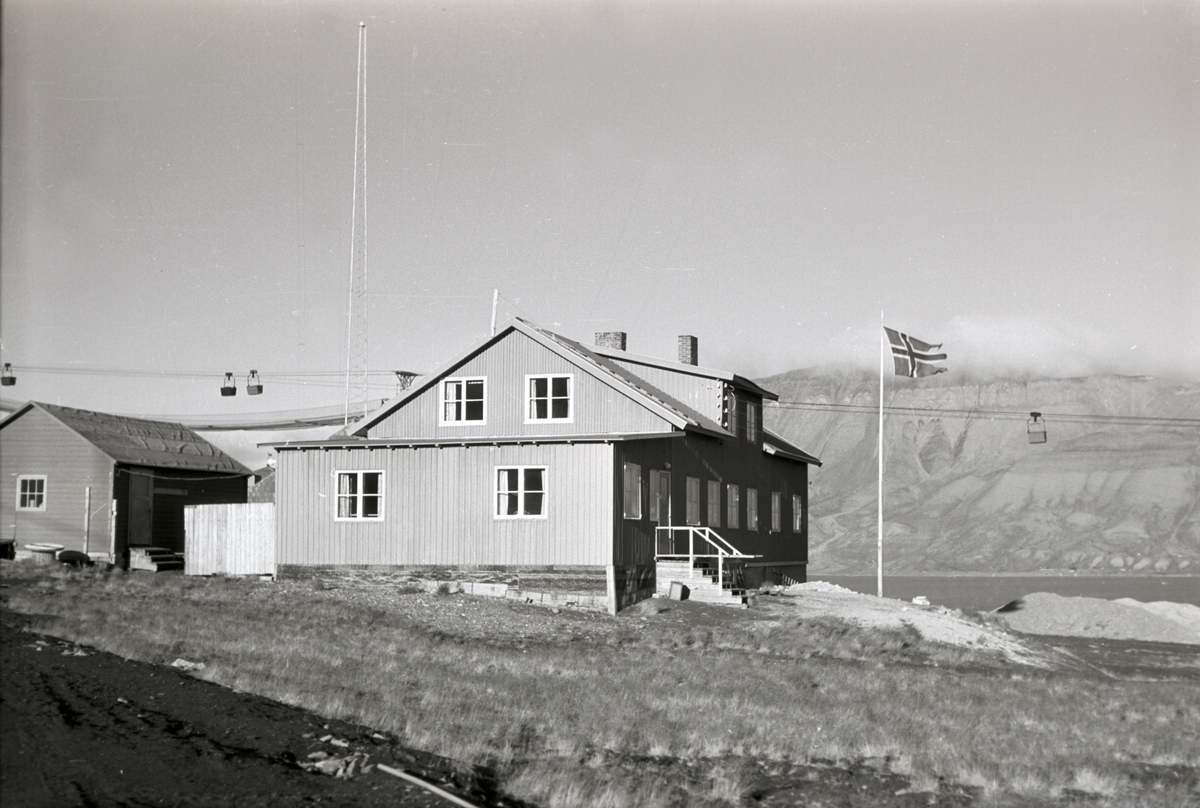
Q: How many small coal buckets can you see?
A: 4